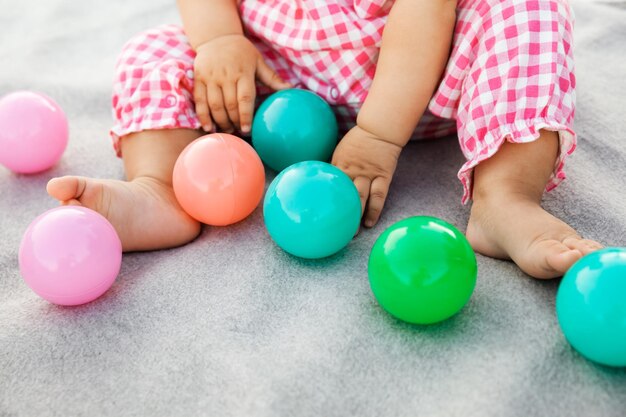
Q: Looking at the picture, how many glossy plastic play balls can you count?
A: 7